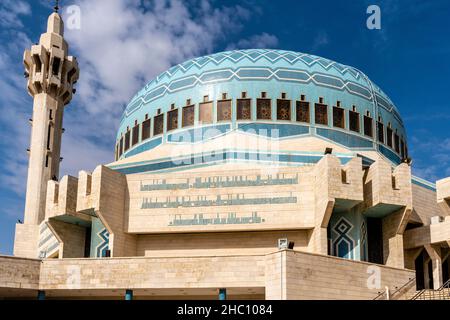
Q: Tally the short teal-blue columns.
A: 3